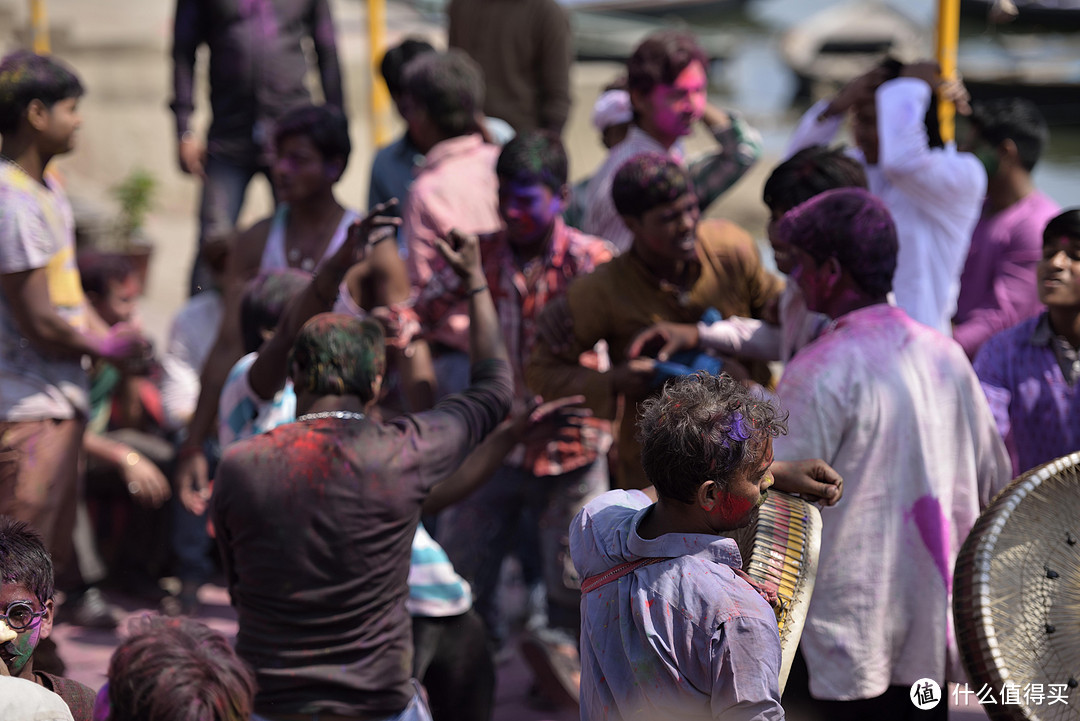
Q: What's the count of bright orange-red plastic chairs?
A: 0